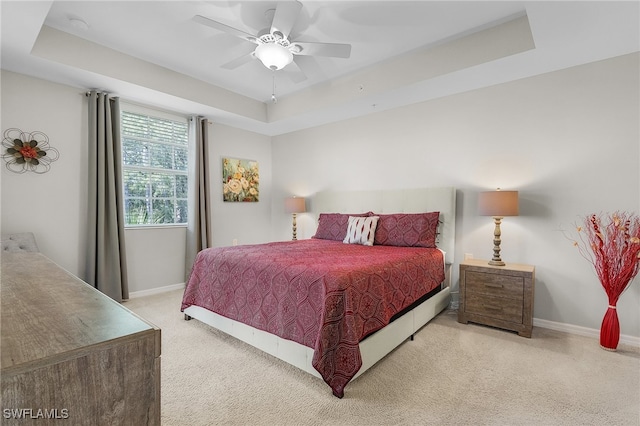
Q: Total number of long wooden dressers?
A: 1